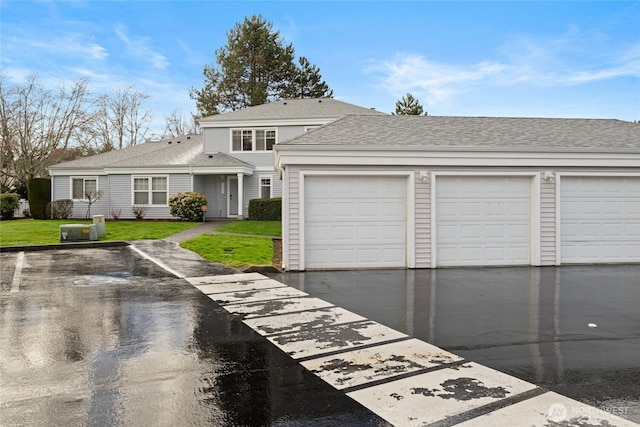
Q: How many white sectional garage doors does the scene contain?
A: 3